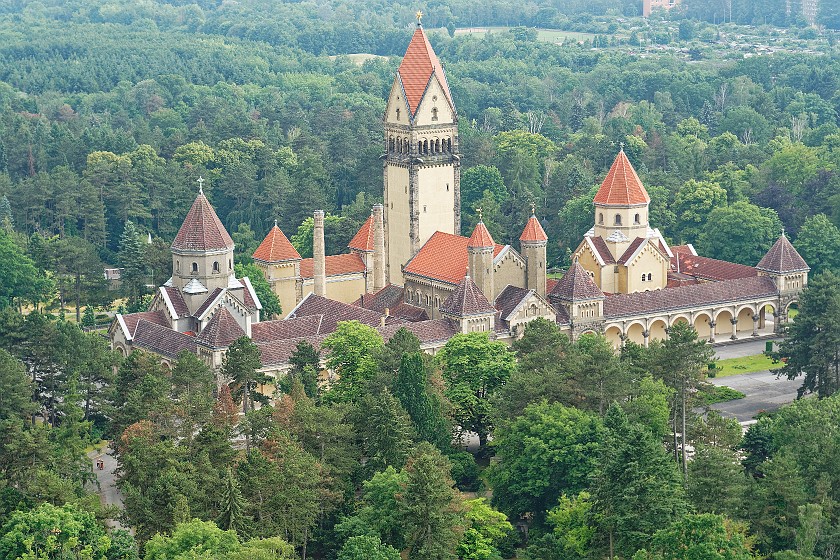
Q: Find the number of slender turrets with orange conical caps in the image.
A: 2